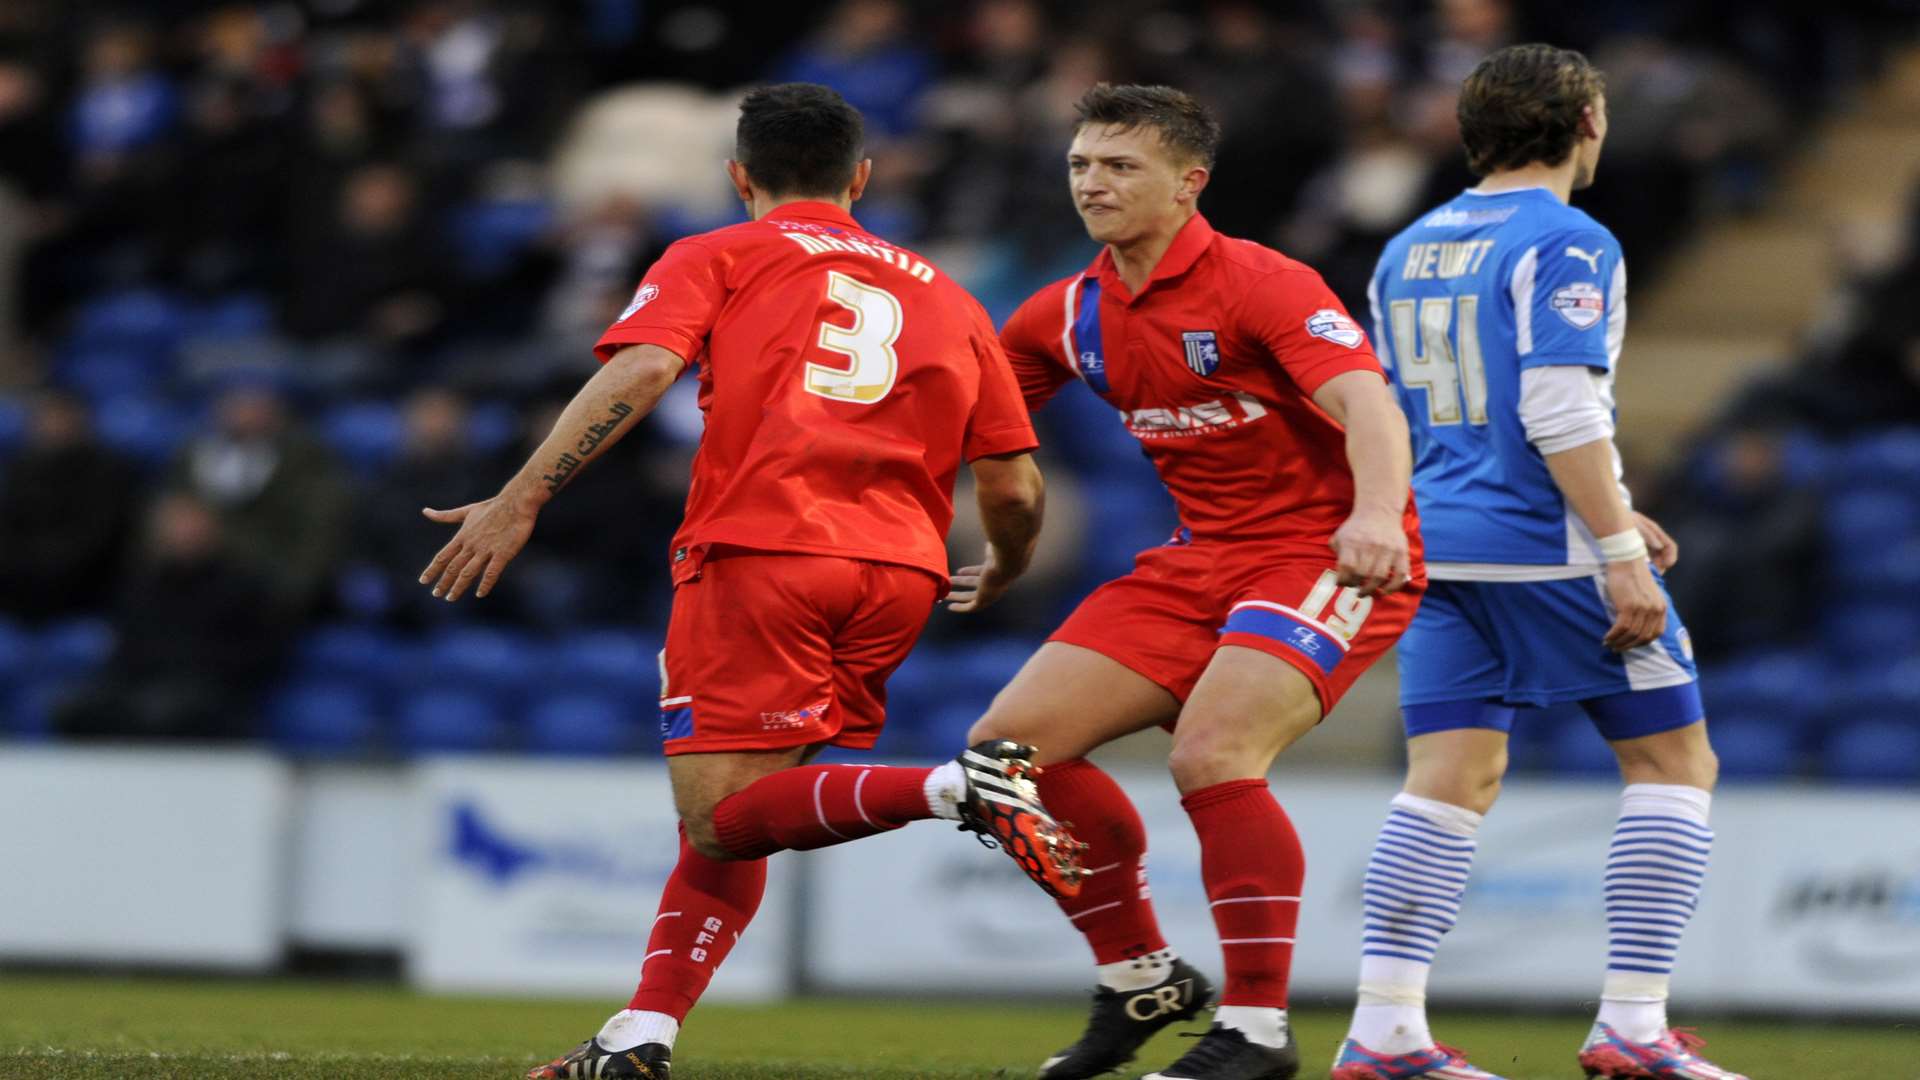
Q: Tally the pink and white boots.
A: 2